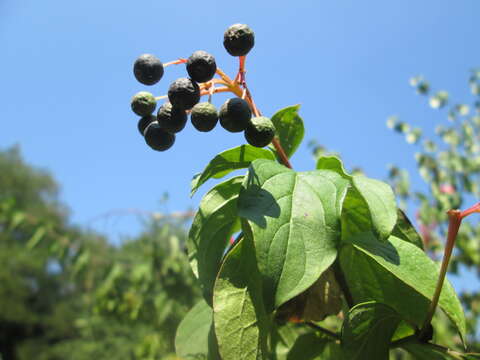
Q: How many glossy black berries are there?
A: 11